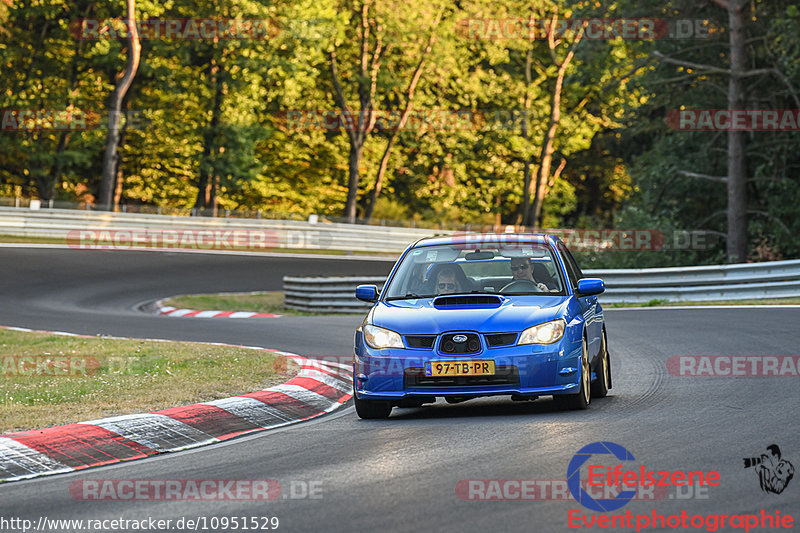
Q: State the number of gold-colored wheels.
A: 2